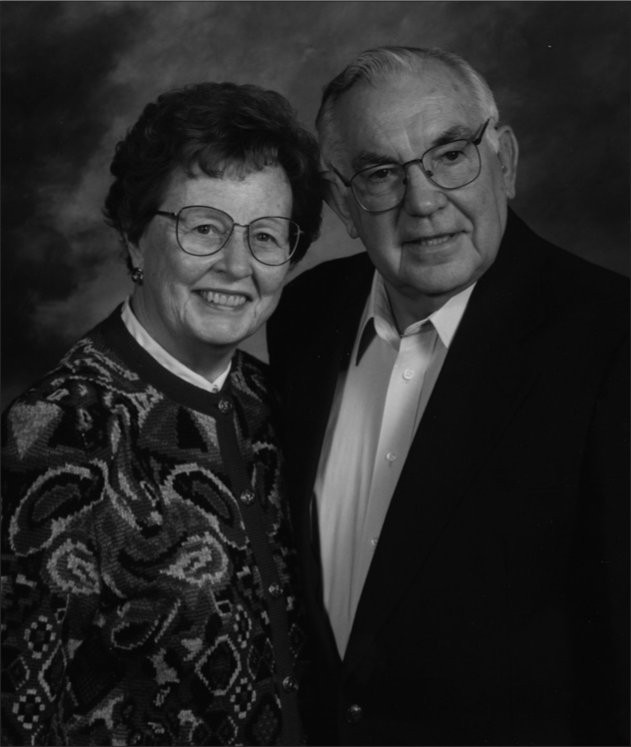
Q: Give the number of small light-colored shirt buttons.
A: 3